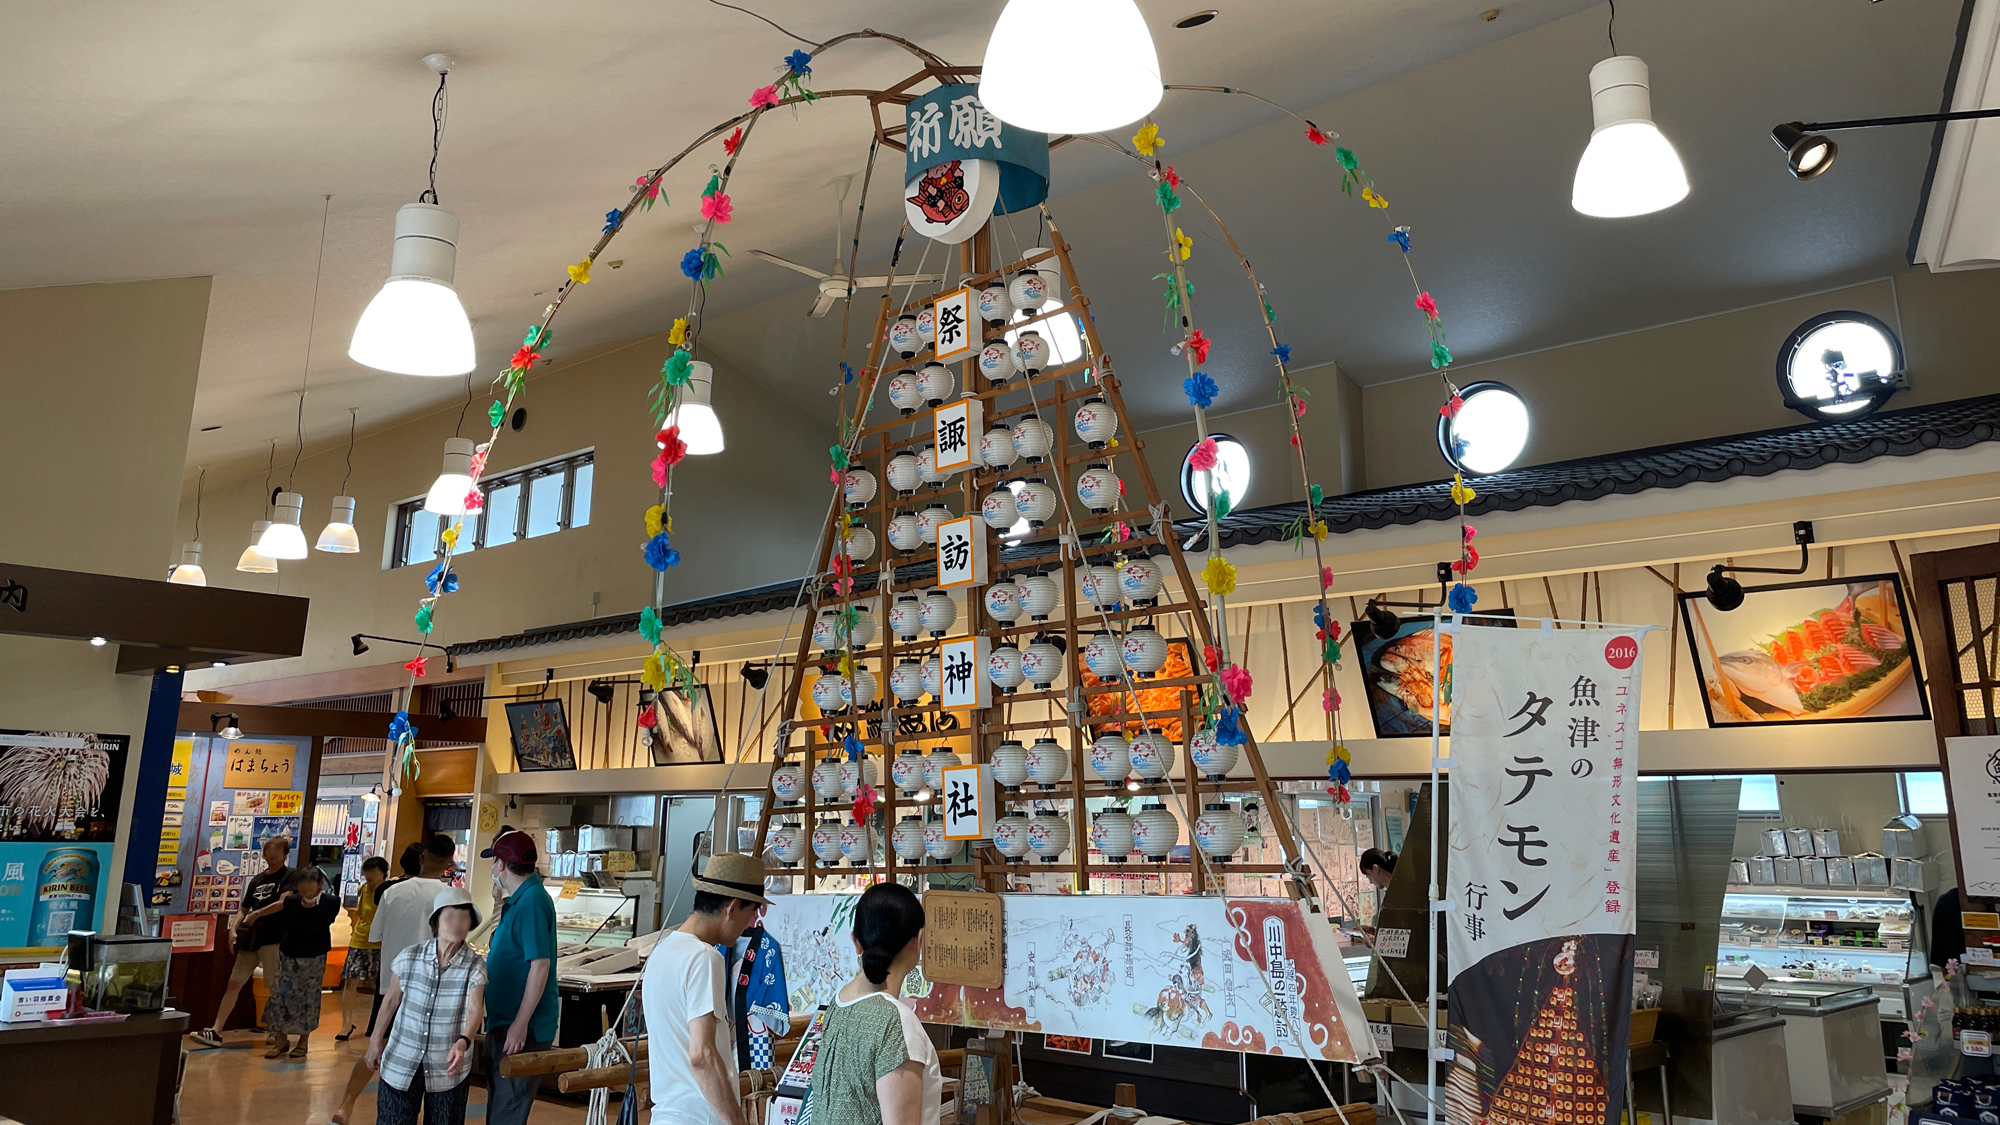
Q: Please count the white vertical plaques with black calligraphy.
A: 5